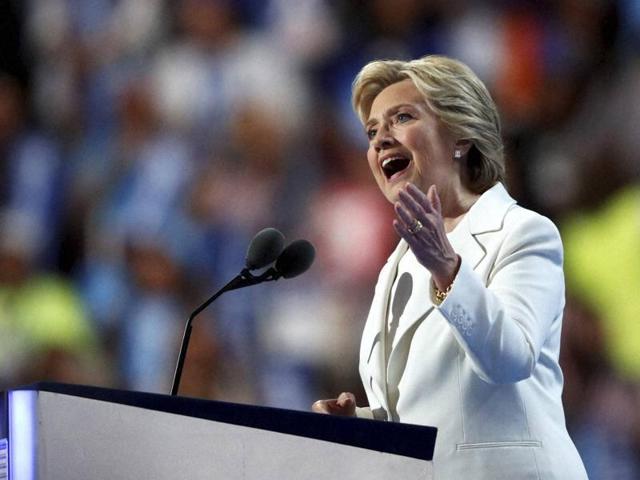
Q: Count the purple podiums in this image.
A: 0